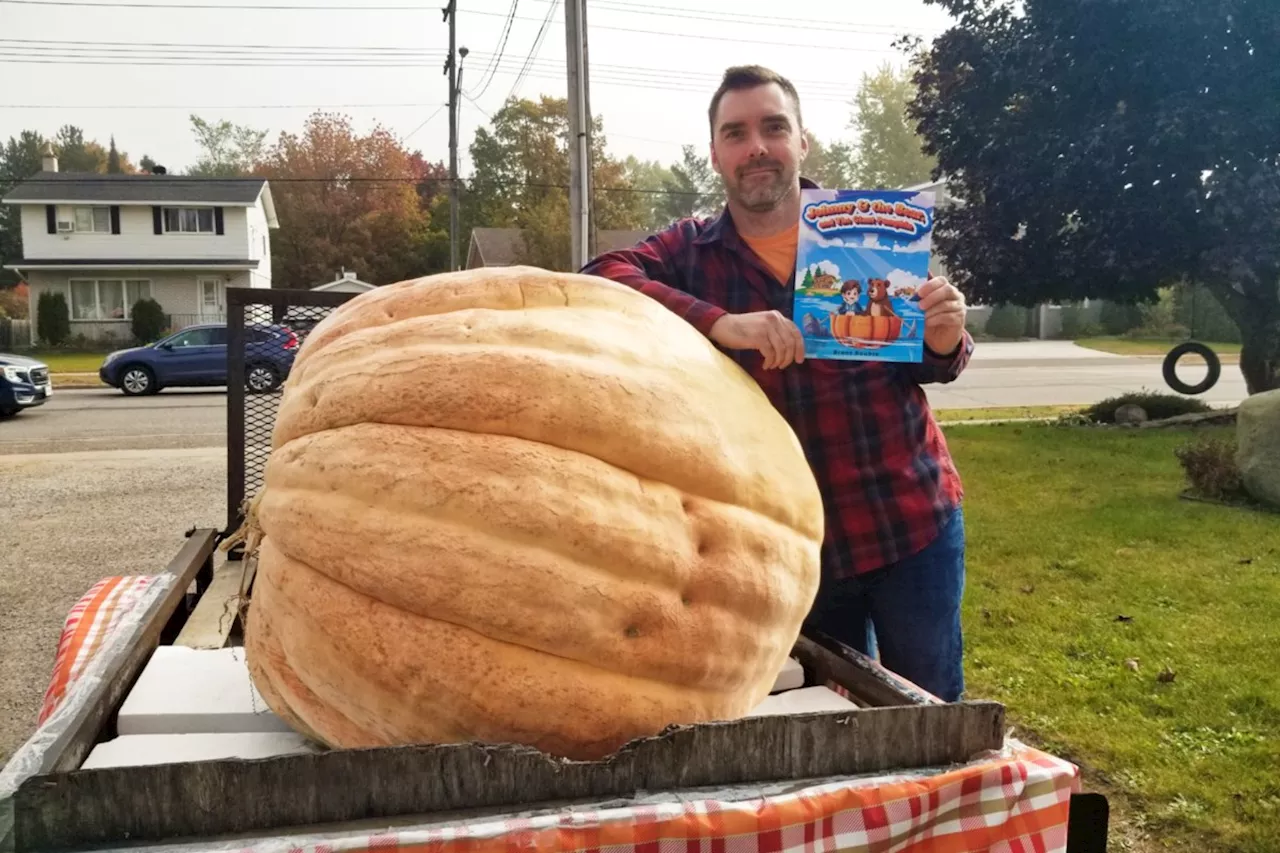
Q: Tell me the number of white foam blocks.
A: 4